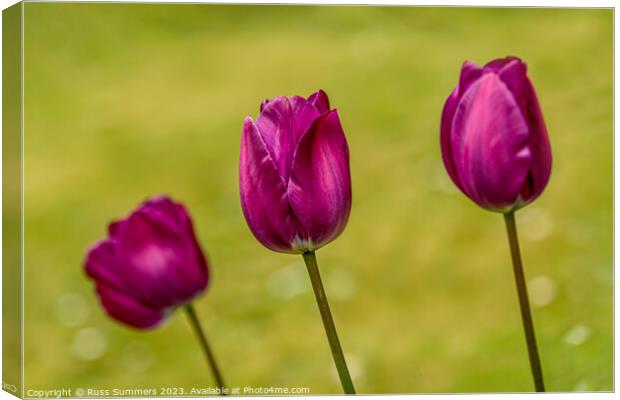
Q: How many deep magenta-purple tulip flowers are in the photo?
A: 3